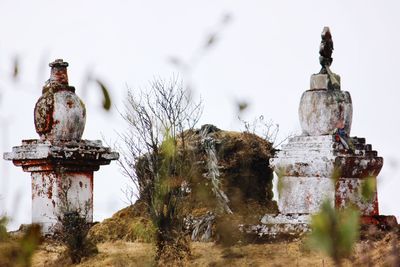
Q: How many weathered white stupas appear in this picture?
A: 2